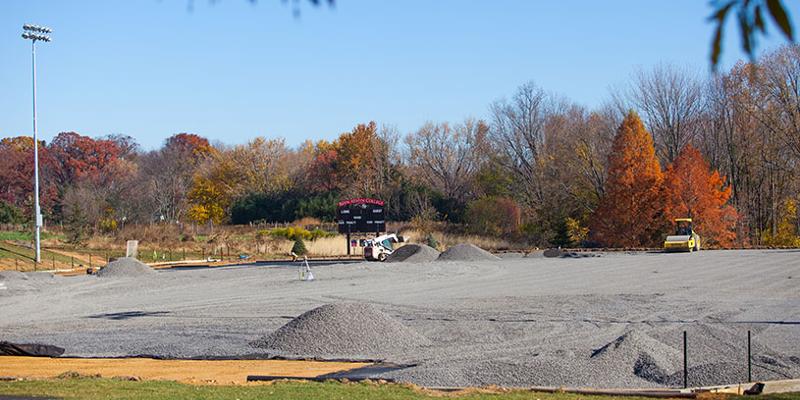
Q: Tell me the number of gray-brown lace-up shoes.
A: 0